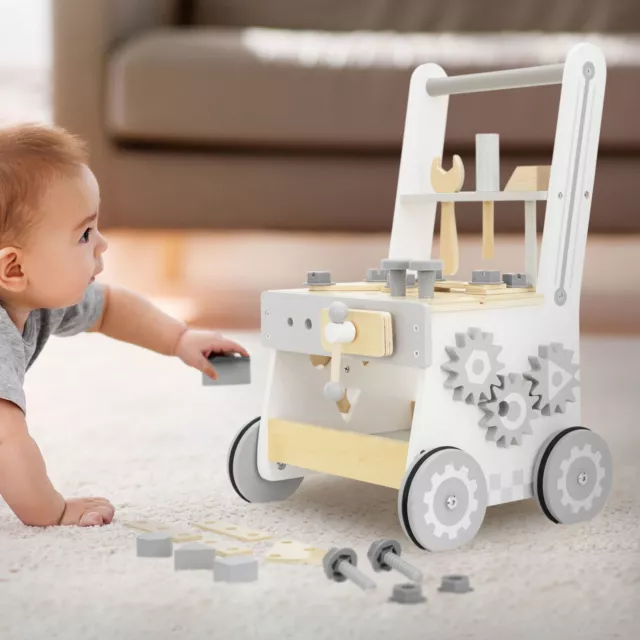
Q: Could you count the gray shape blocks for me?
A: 4